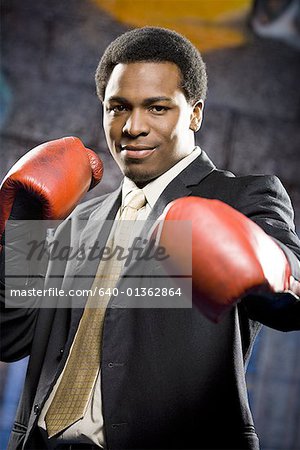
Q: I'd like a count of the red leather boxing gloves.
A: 2